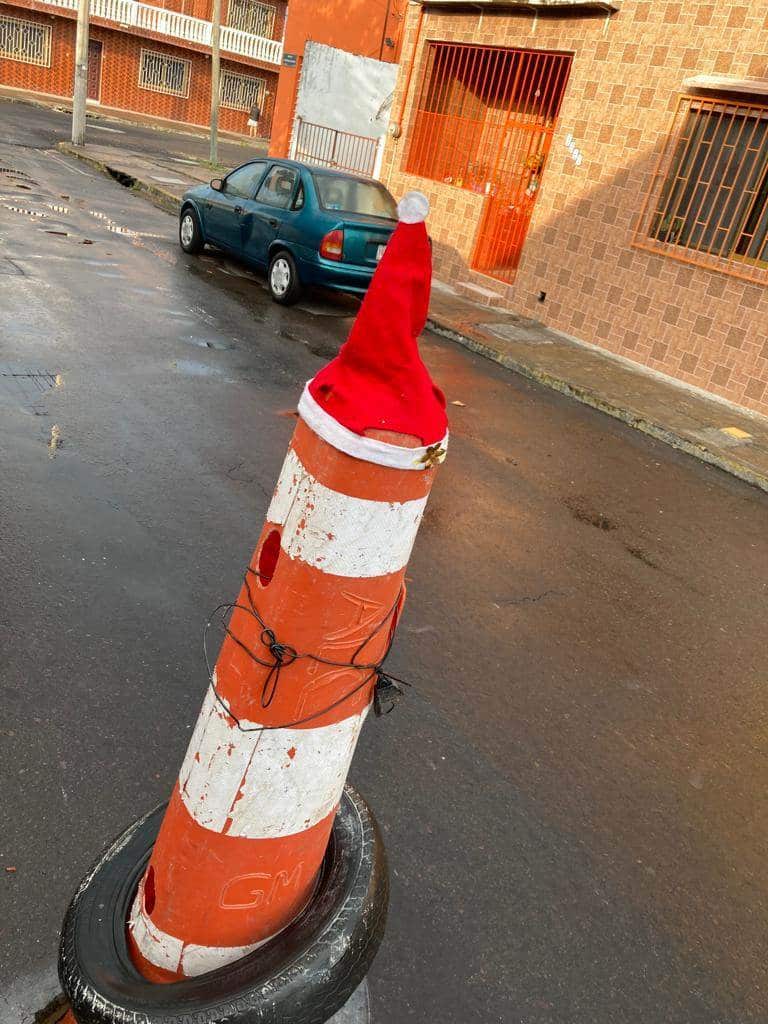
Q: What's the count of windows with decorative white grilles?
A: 4